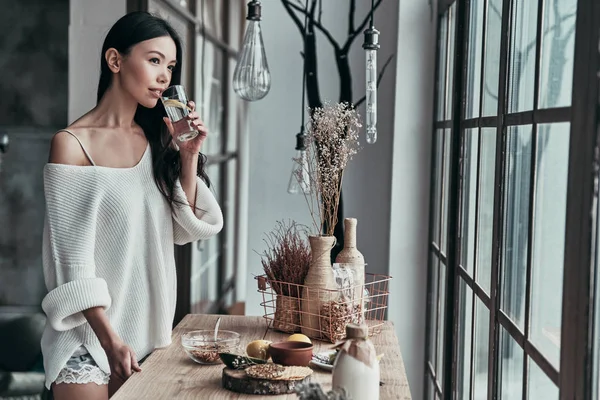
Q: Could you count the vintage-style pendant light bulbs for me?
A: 3